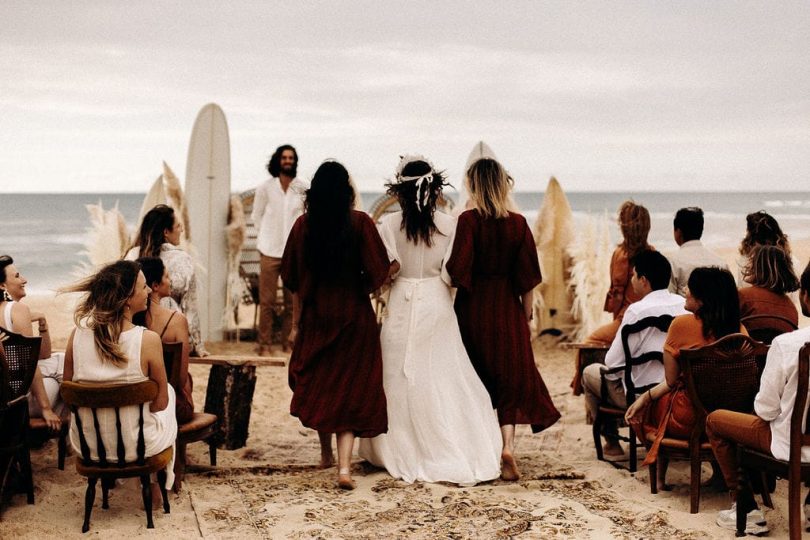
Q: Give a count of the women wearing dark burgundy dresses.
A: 2